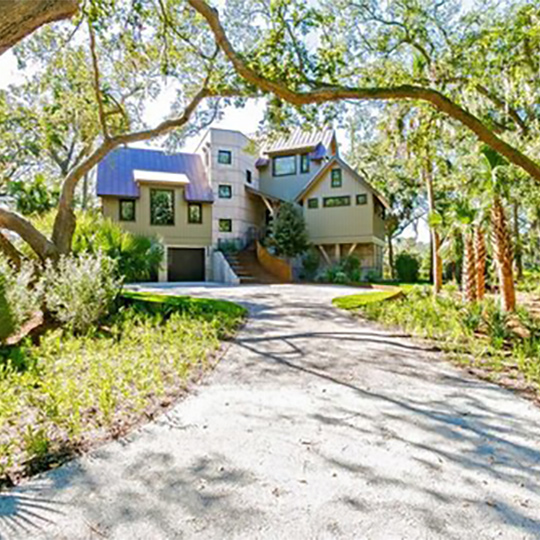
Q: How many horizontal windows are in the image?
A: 1